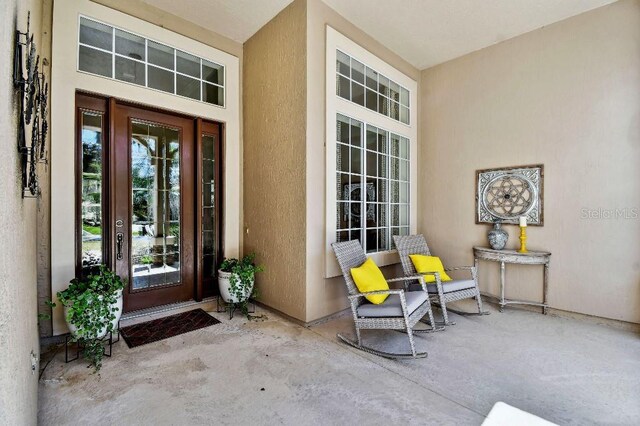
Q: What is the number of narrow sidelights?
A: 2